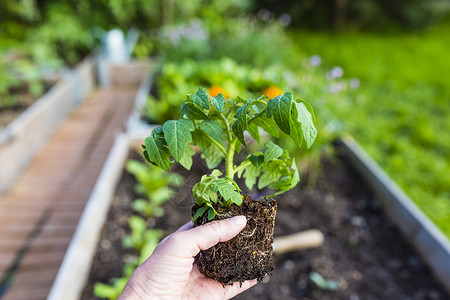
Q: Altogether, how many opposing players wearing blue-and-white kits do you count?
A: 0